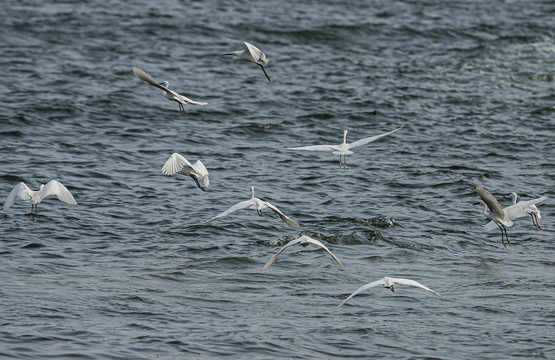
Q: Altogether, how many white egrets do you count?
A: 10